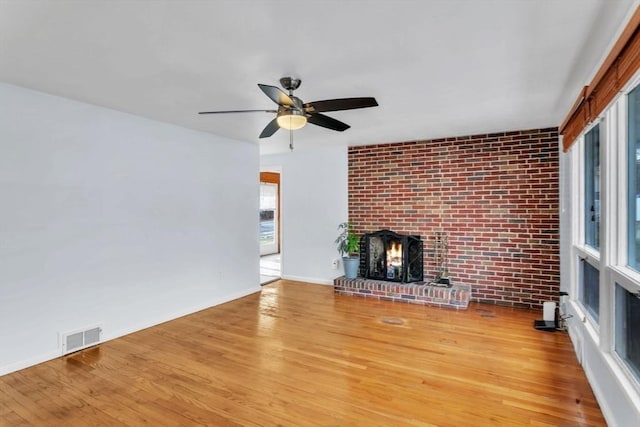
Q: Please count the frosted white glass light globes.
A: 1